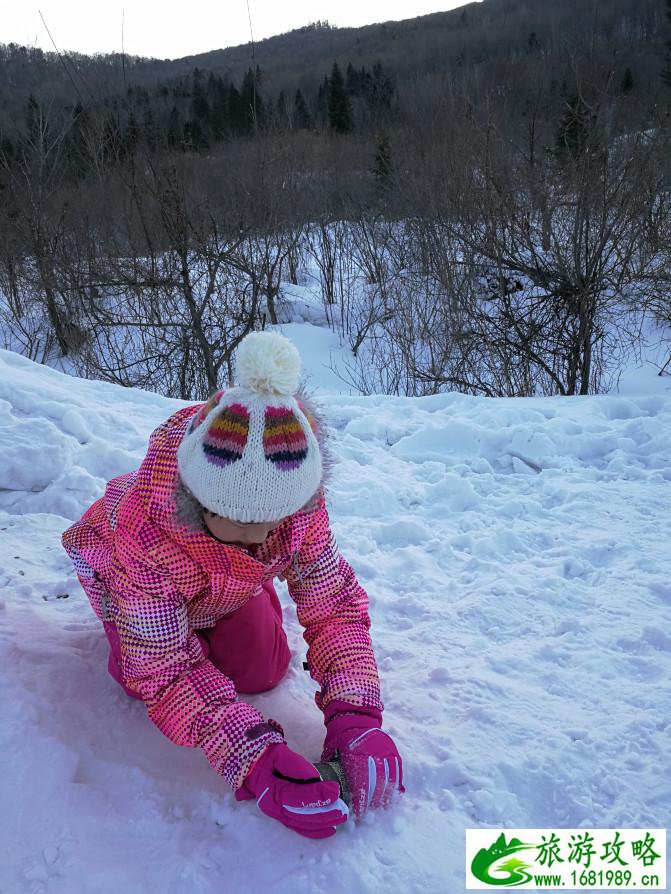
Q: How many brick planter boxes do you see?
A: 0